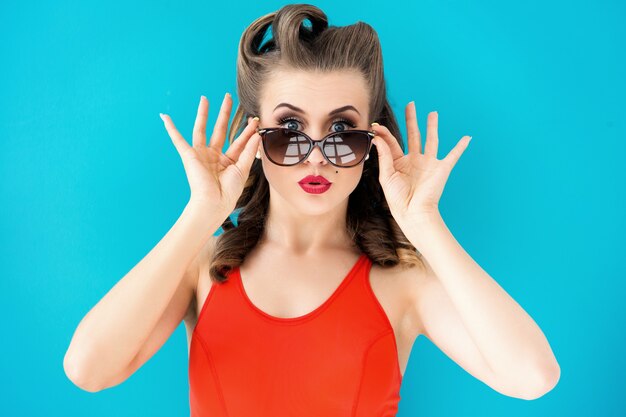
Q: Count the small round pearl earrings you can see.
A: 2